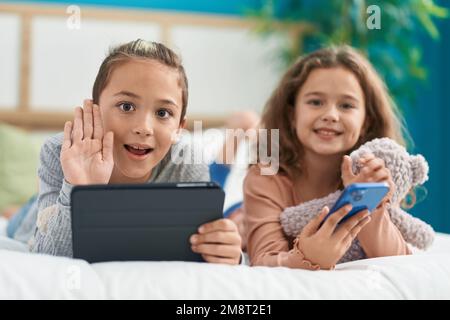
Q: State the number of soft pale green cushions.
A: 1